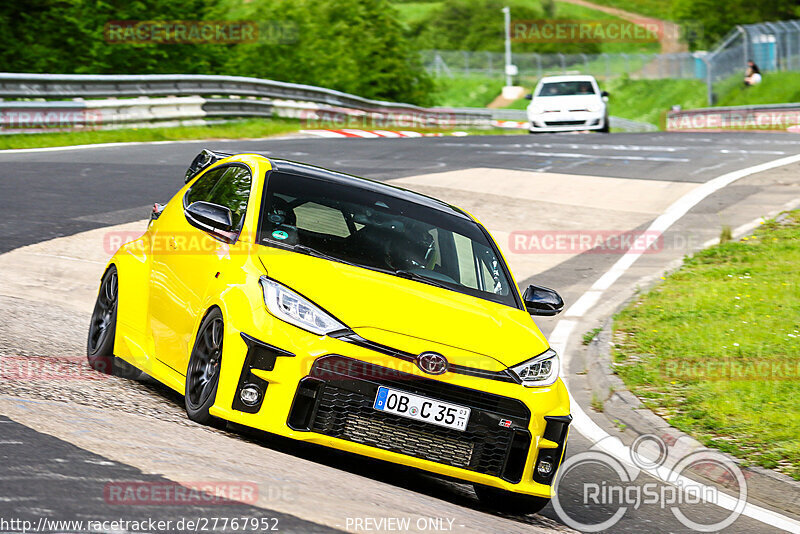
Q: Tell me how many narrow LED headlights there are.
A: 2